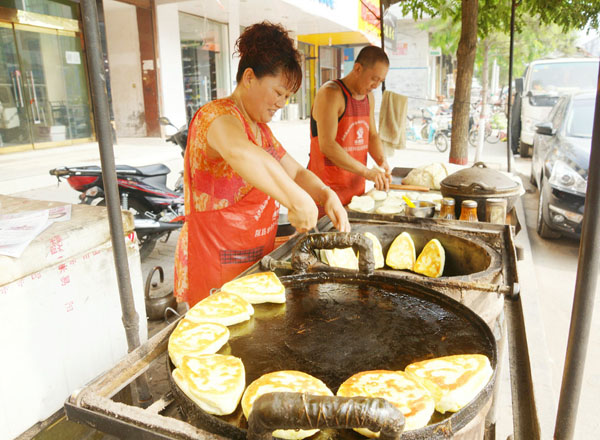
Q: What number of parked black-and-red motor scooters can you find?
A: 1